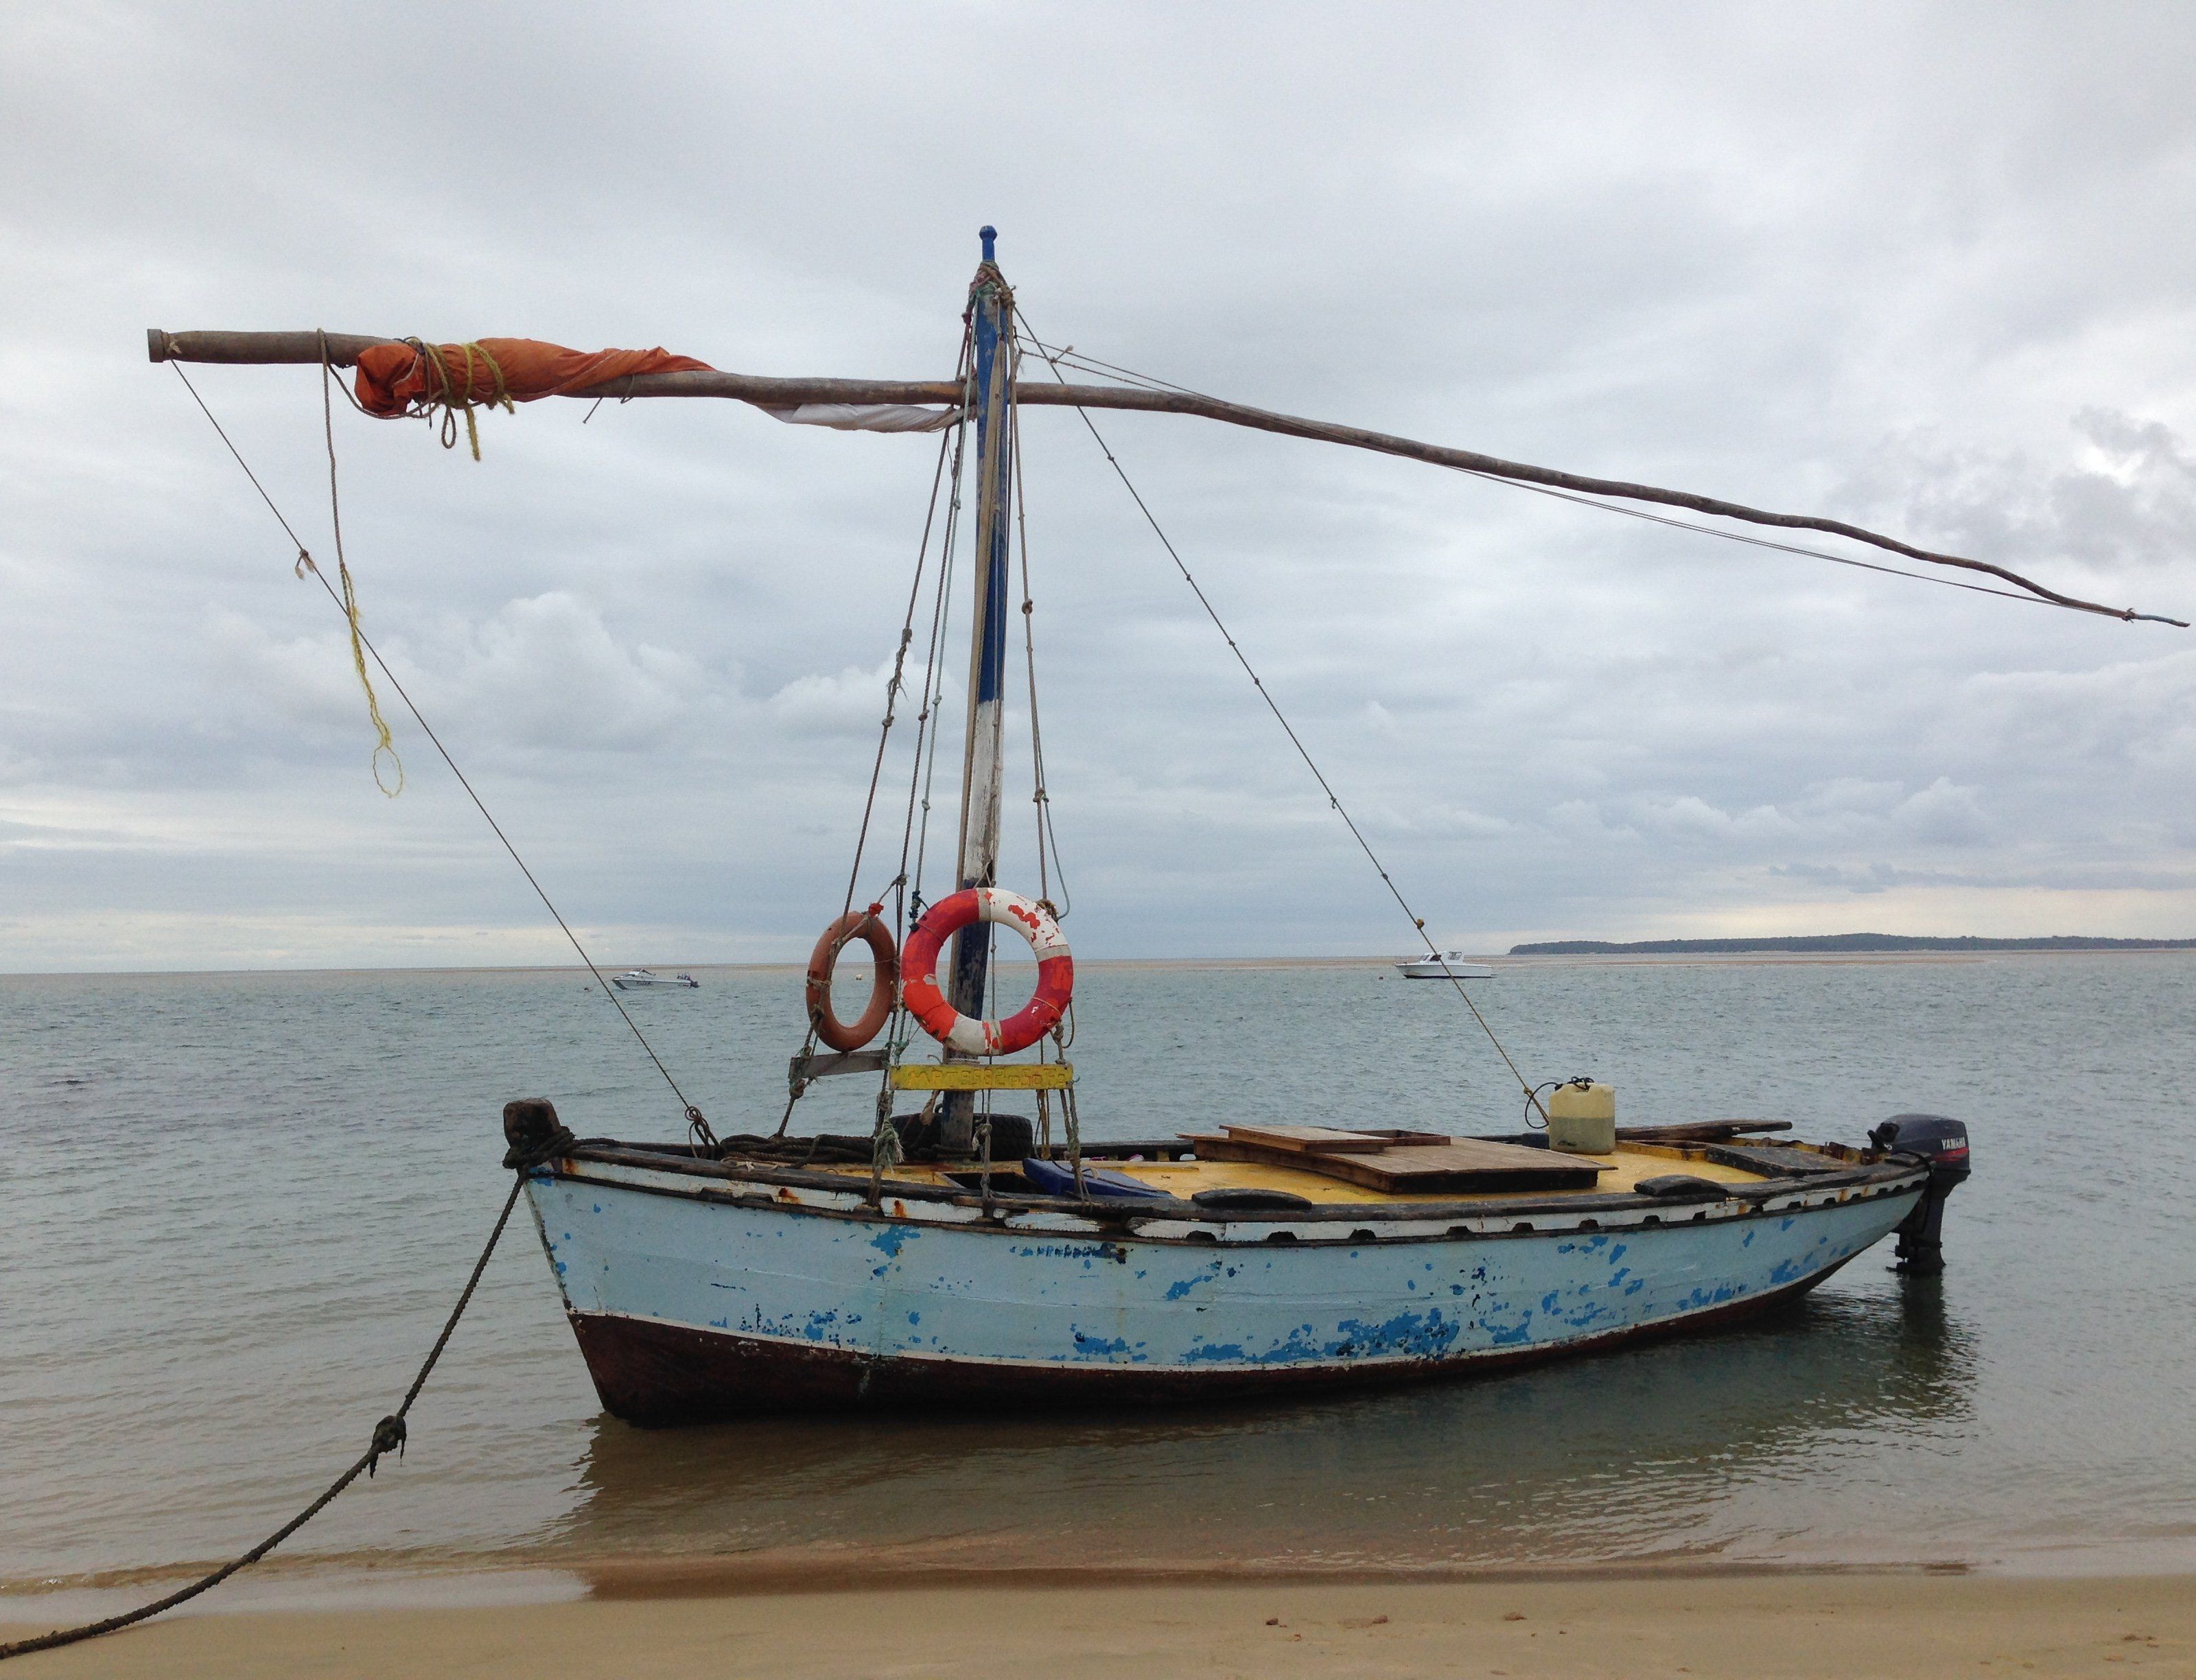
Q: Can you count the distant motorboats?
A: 2